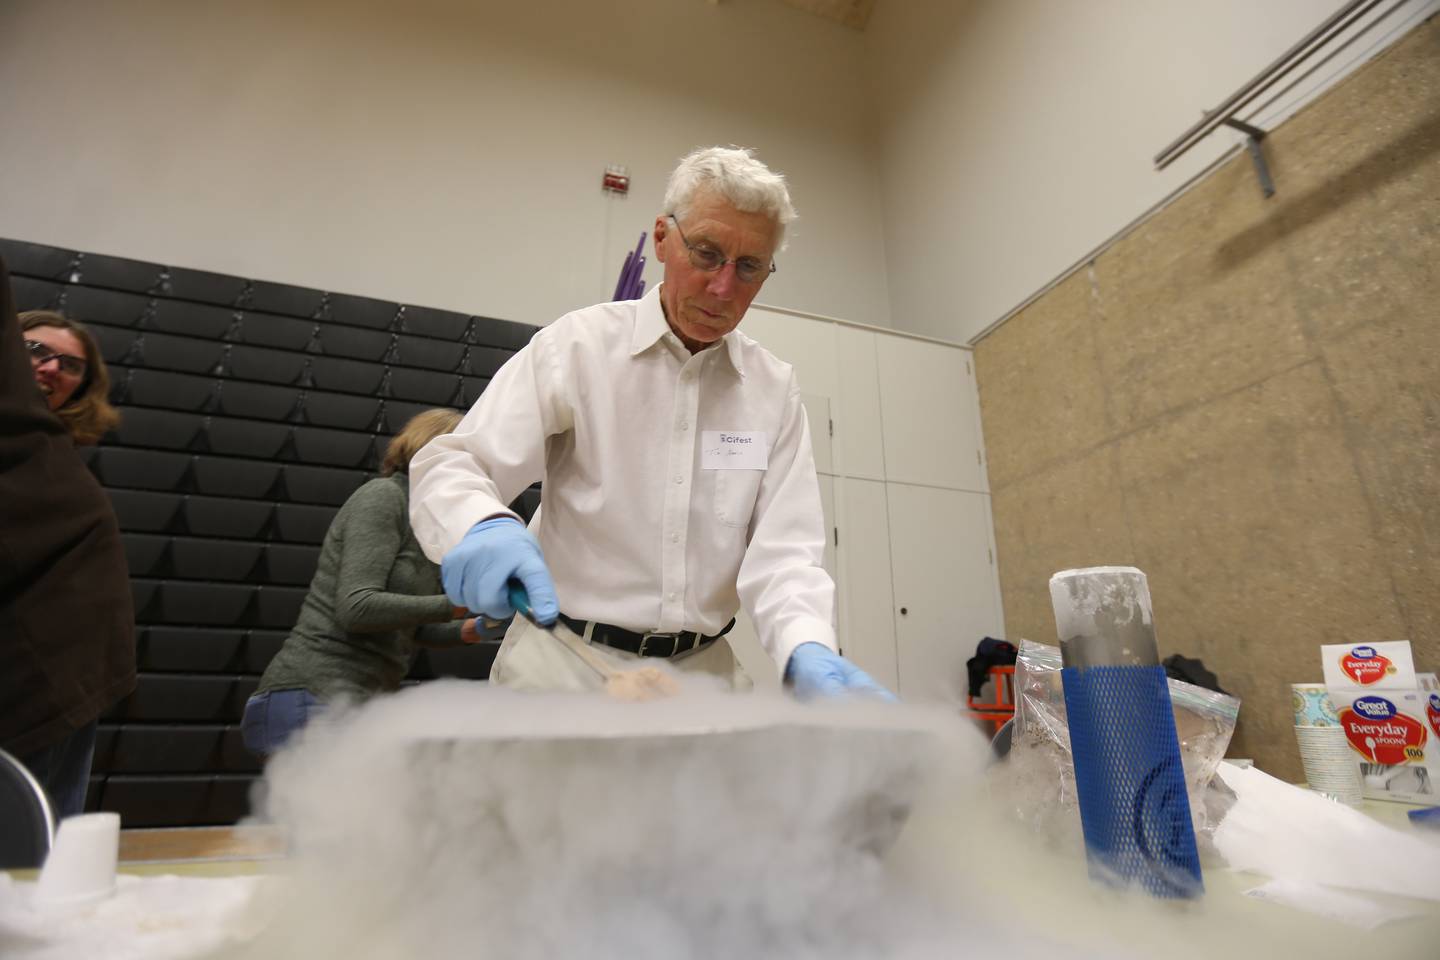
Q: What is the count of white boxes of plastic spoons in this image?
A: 2